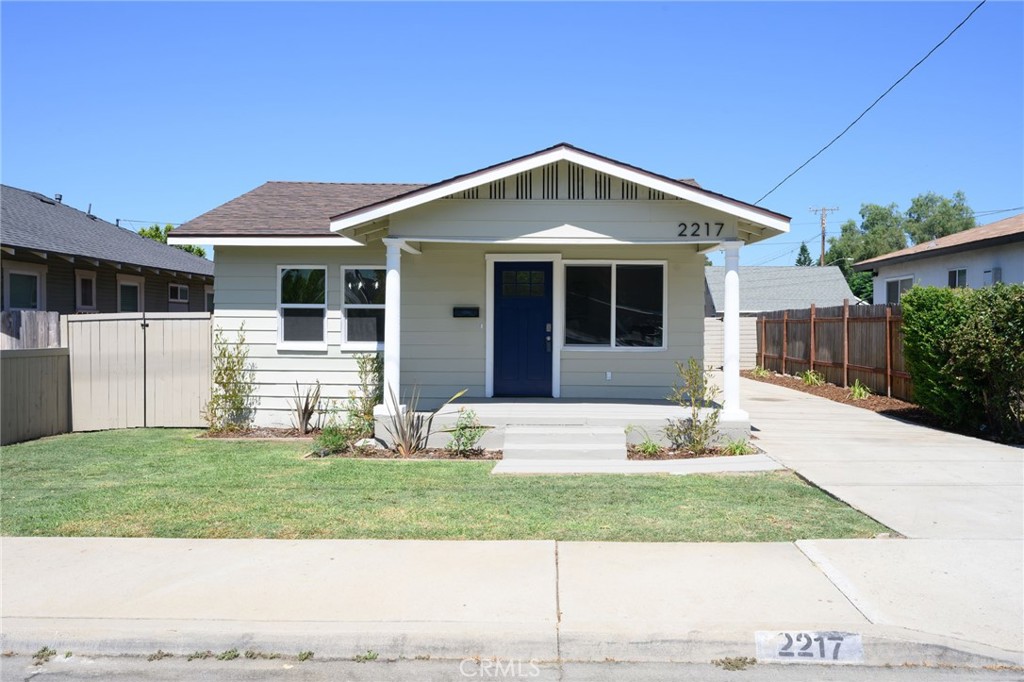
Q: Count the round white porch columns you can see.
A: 2